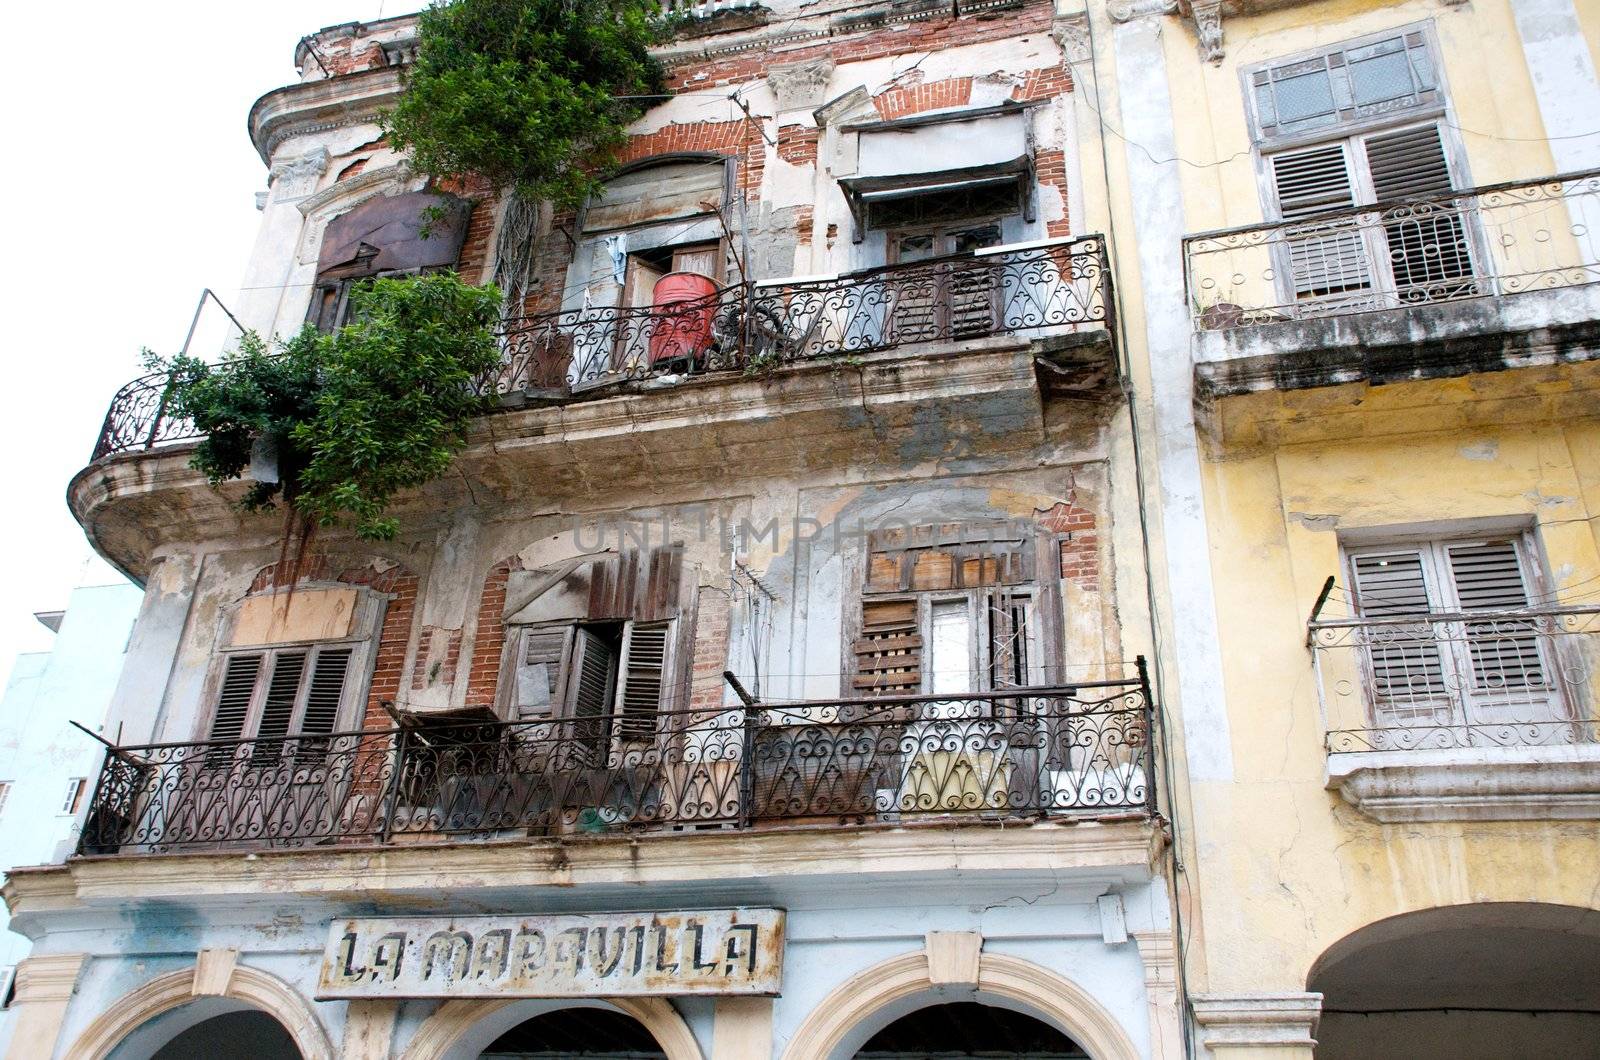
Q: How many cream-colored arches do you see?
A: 3